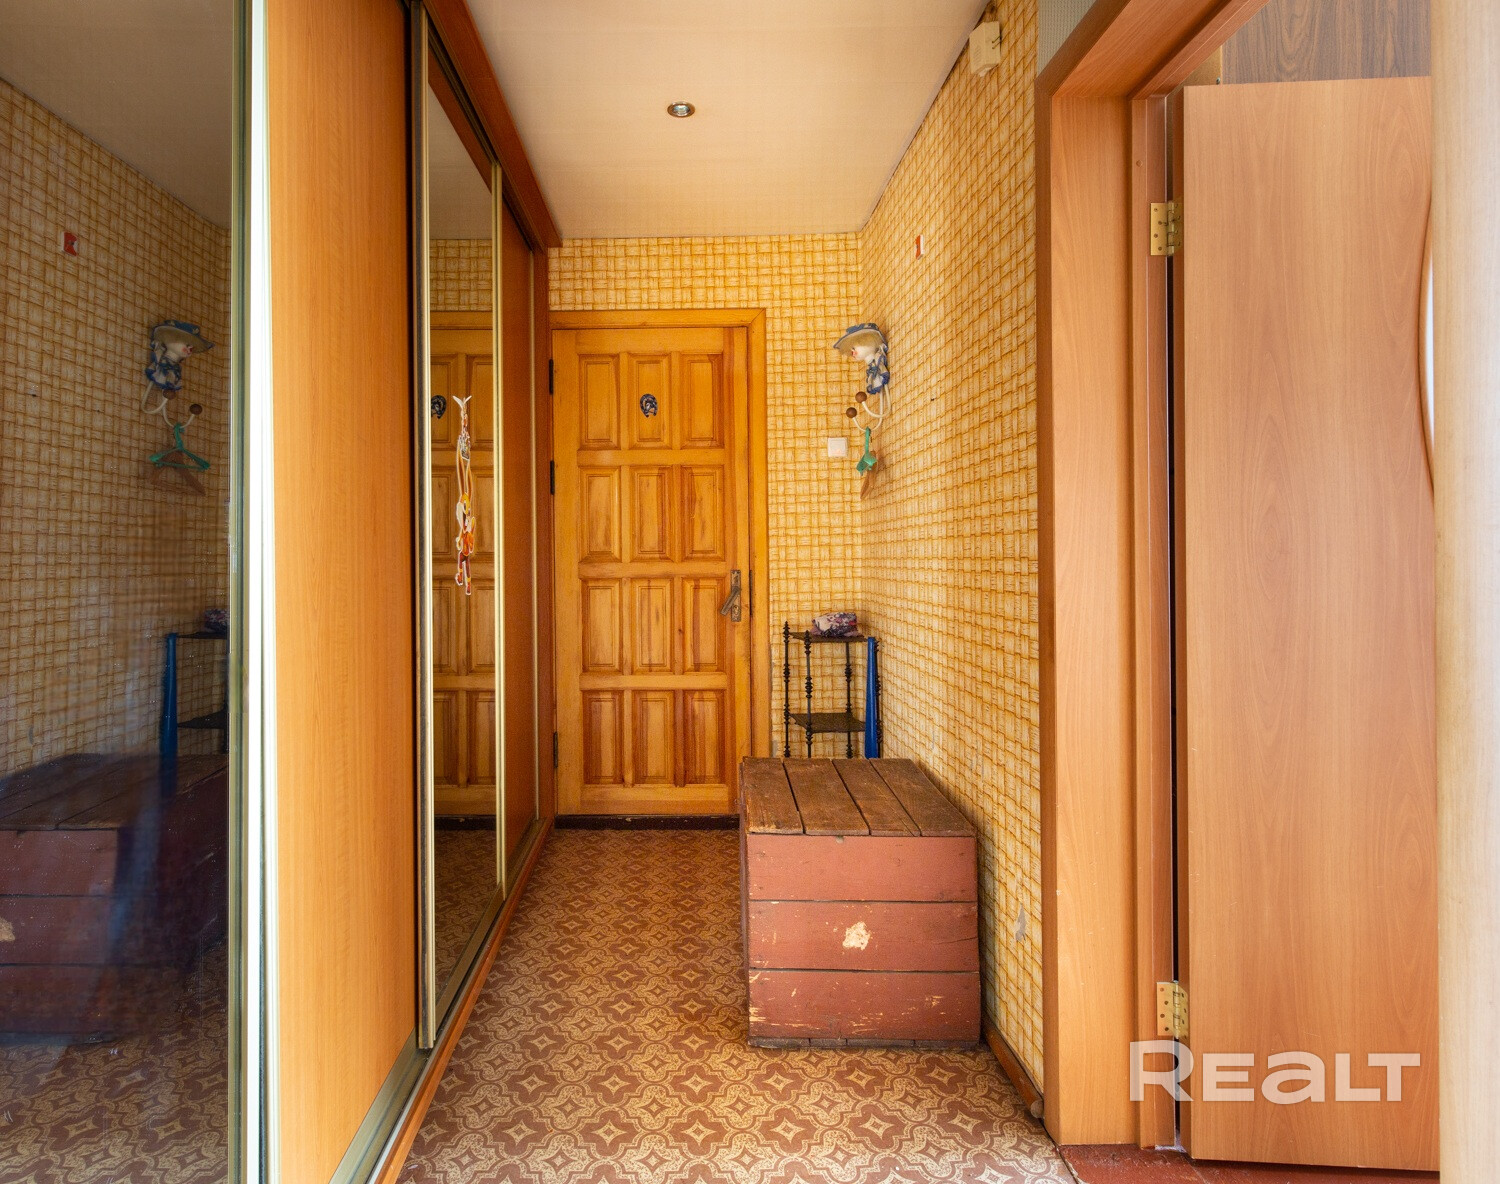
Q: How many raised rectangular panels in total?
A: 12